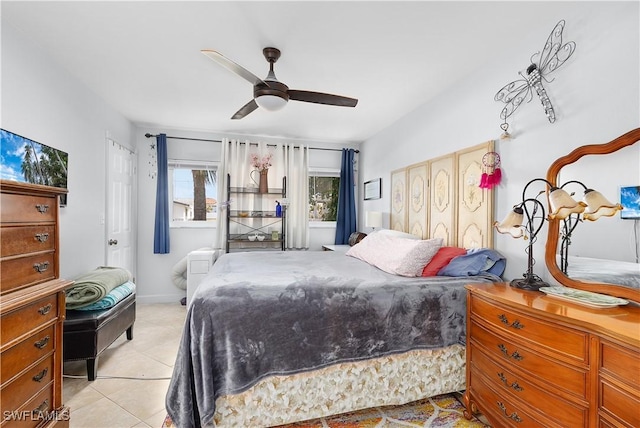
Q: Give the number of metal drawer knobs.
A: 11